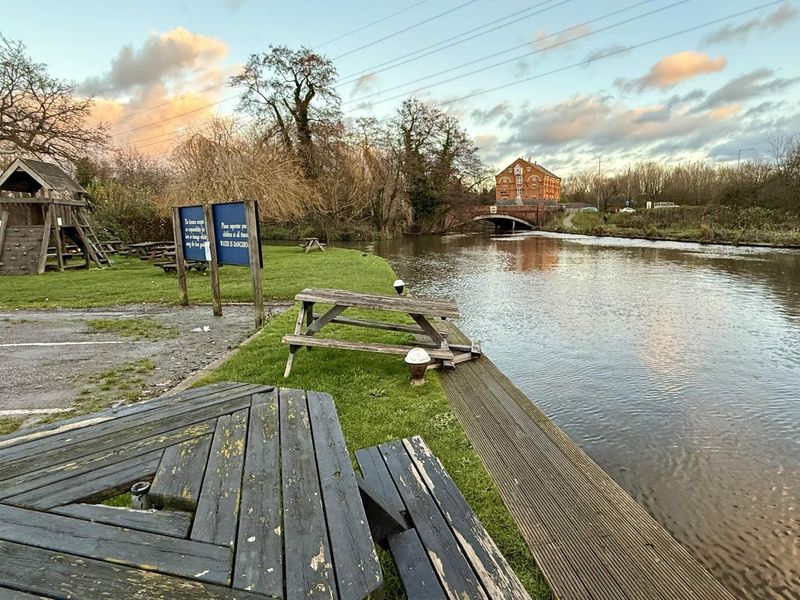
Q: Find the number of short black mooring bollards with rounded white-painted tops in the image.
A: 2